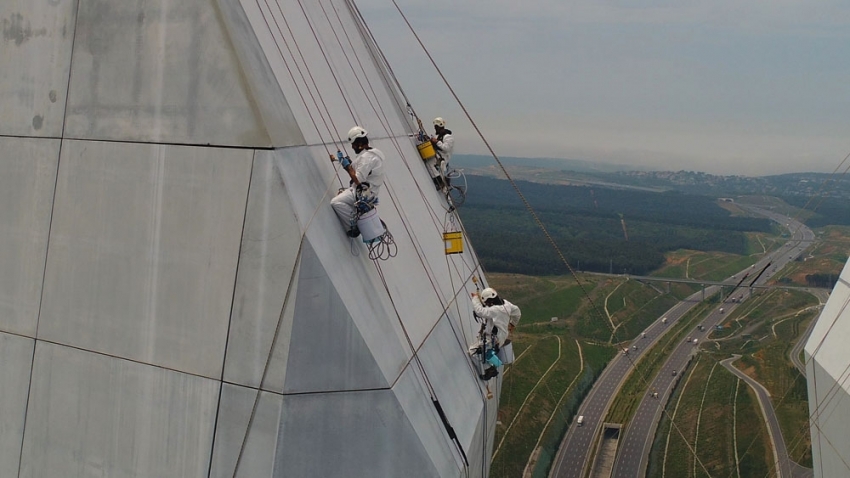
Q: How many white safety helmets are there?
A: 3